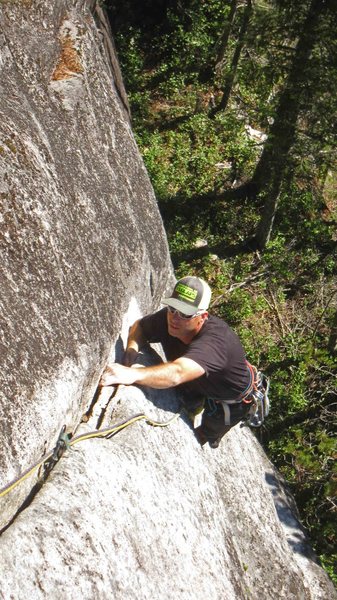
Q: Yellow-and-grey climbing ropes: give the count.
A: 1